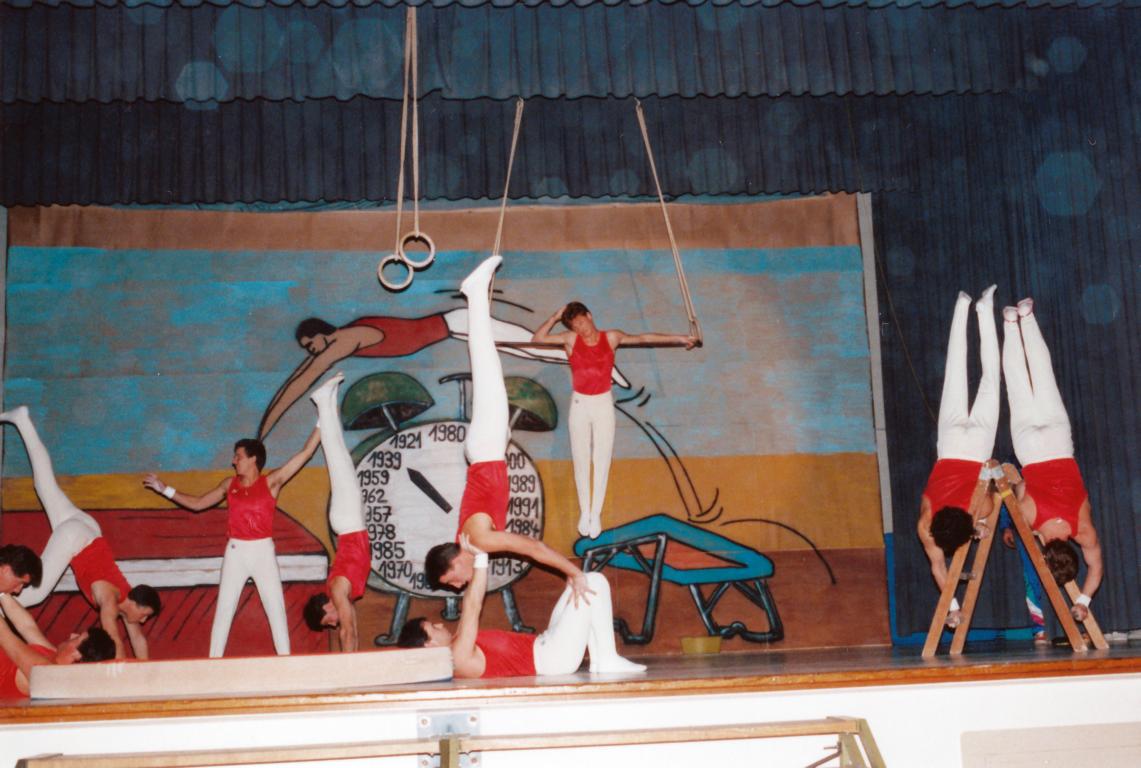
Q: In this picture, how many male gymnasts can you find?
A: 10